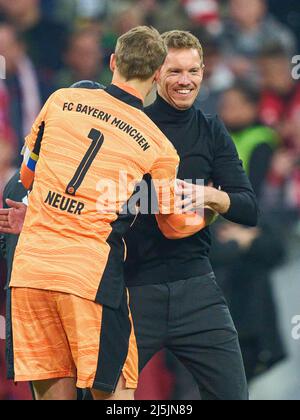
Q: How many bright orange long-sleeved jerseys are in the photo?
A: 1